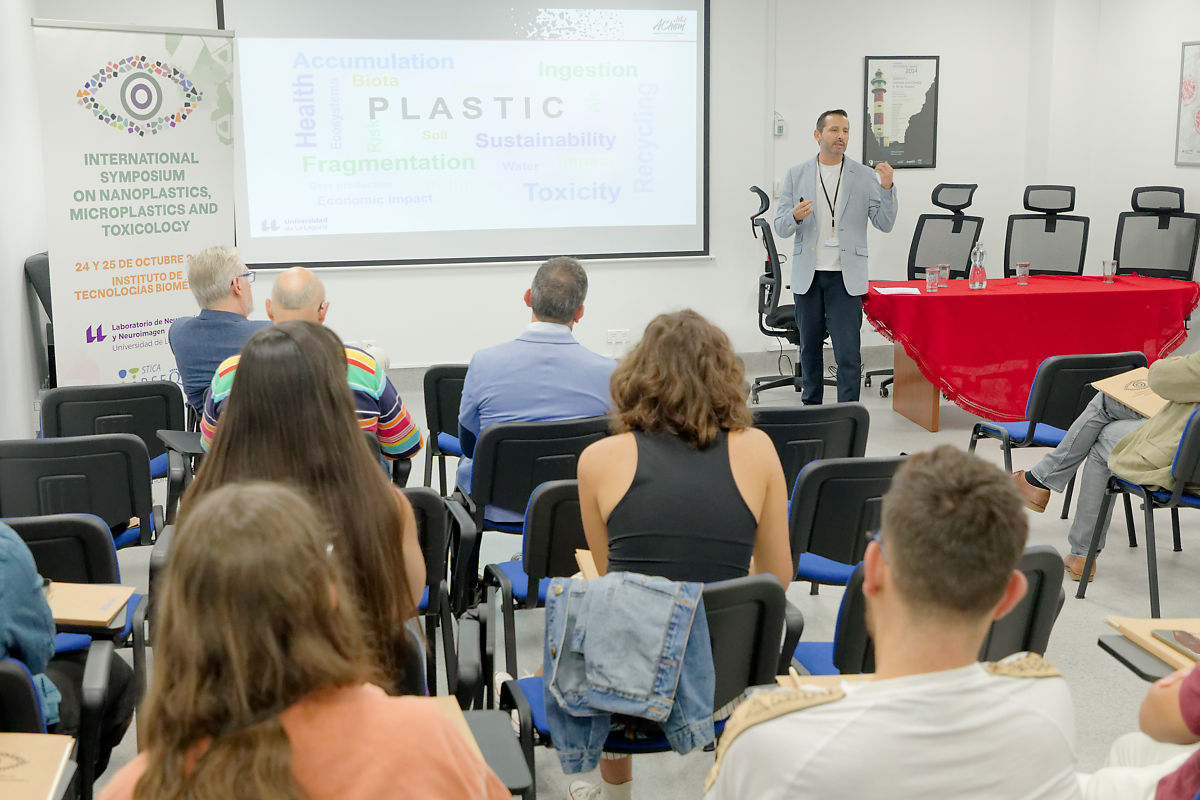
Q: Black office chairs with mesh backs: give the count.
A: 4